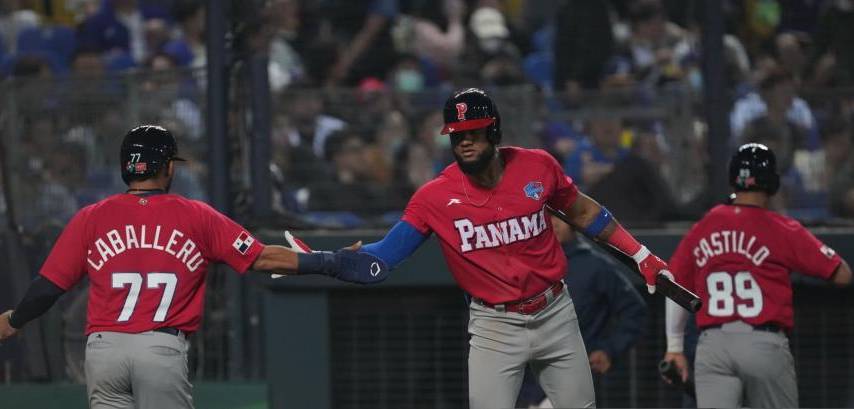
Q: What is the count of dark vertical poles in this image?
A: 3